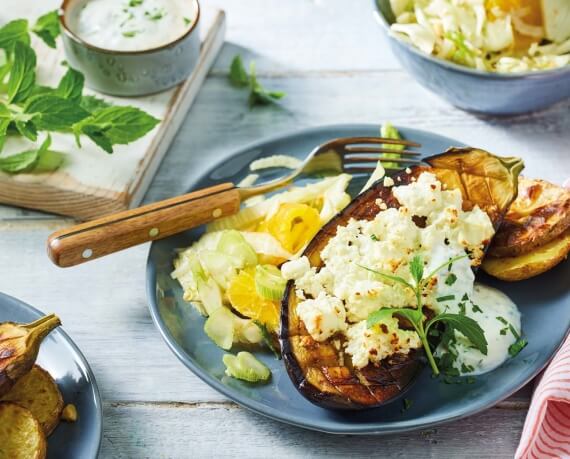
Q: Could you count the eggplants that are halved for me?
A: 2